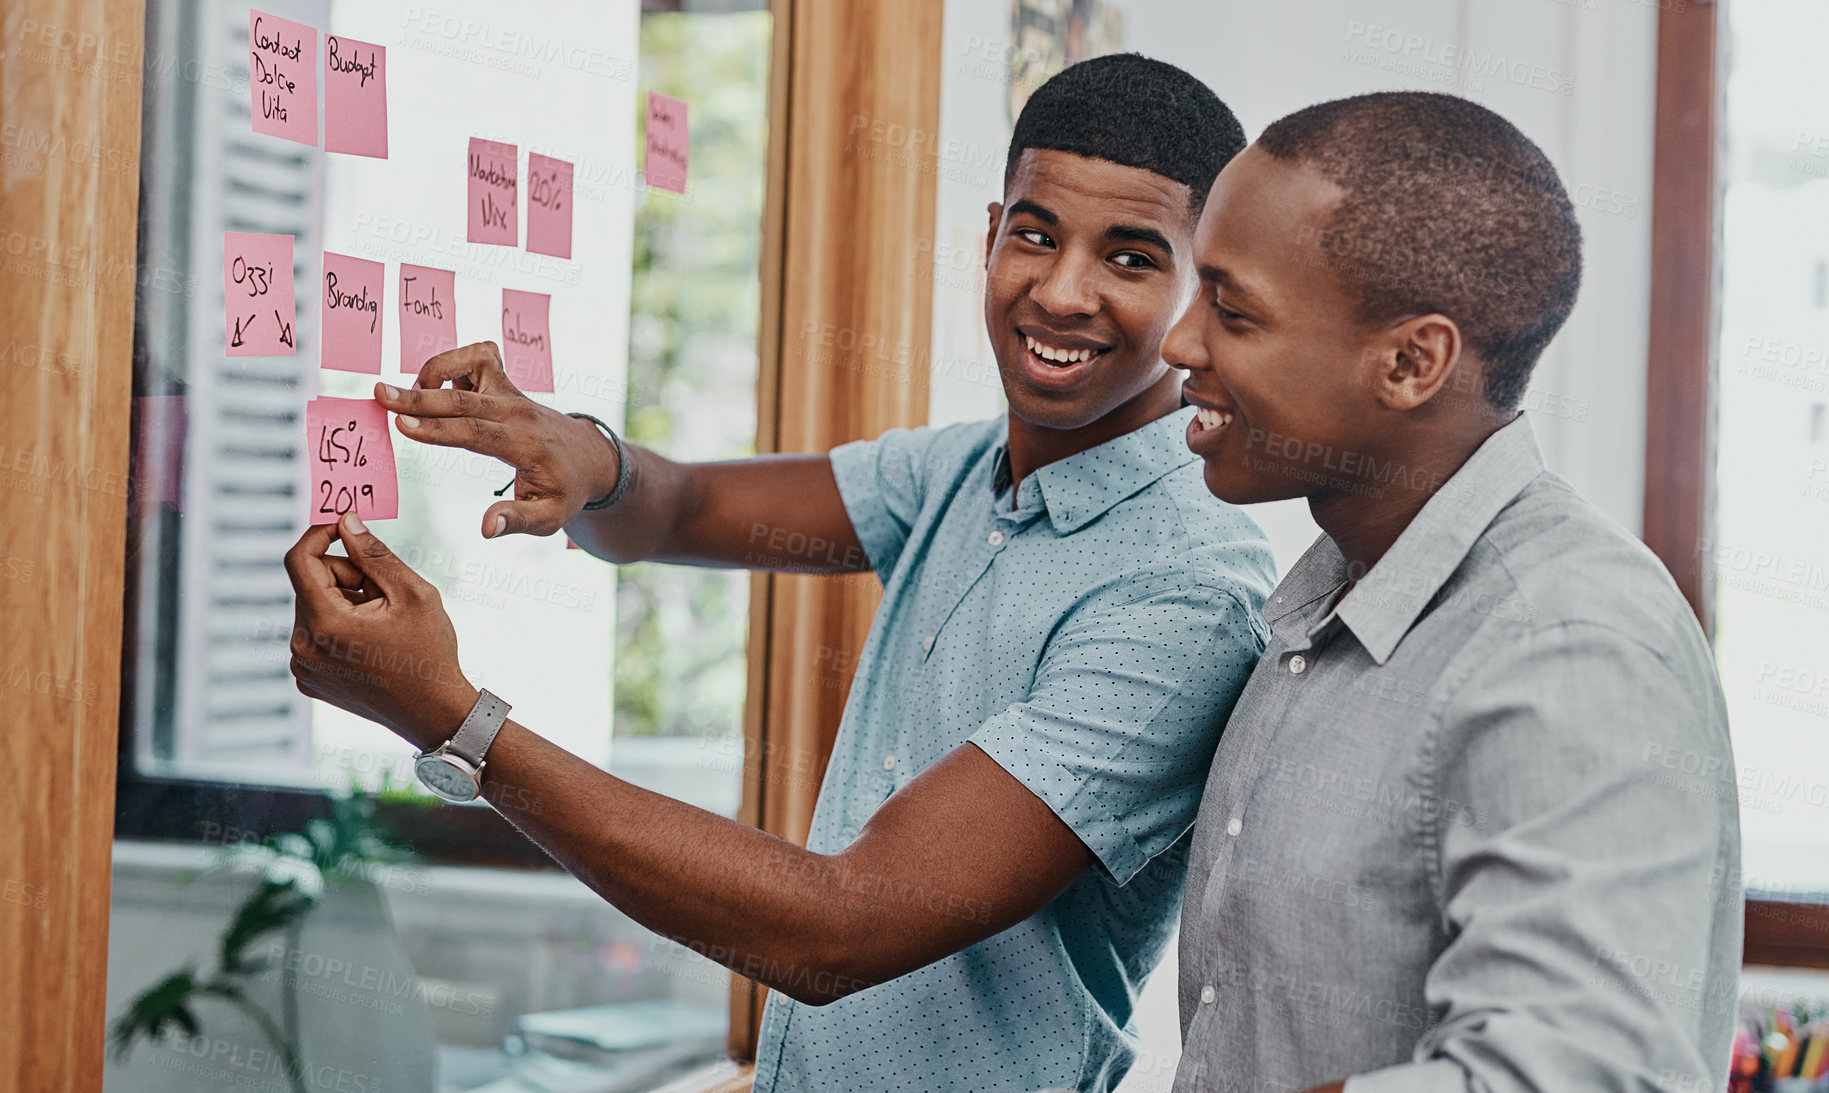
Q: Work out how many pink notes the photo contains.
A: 10